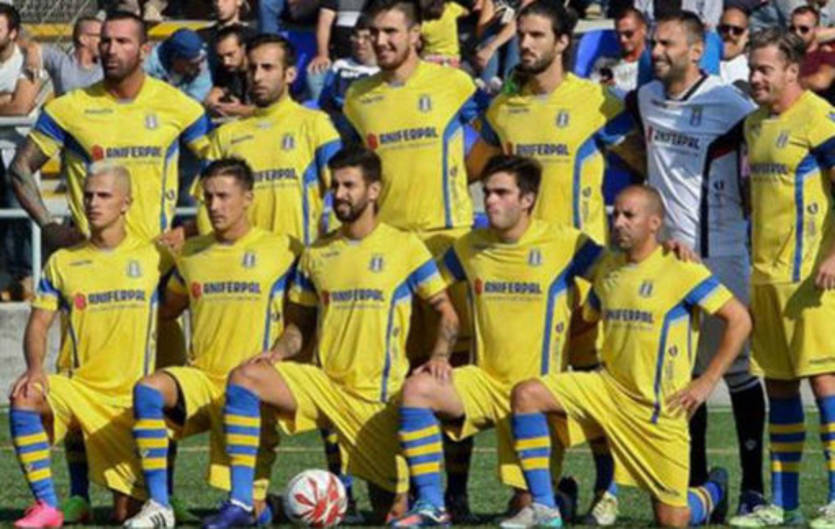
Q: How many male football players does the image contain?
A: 11